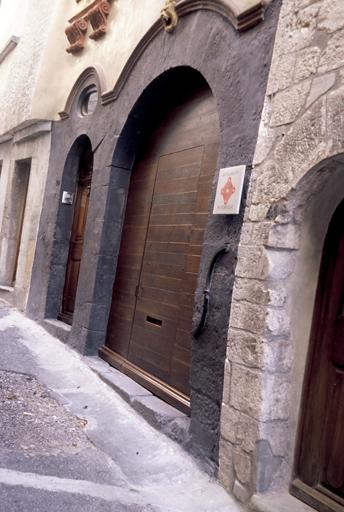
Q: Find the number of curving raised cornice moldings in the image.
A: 2